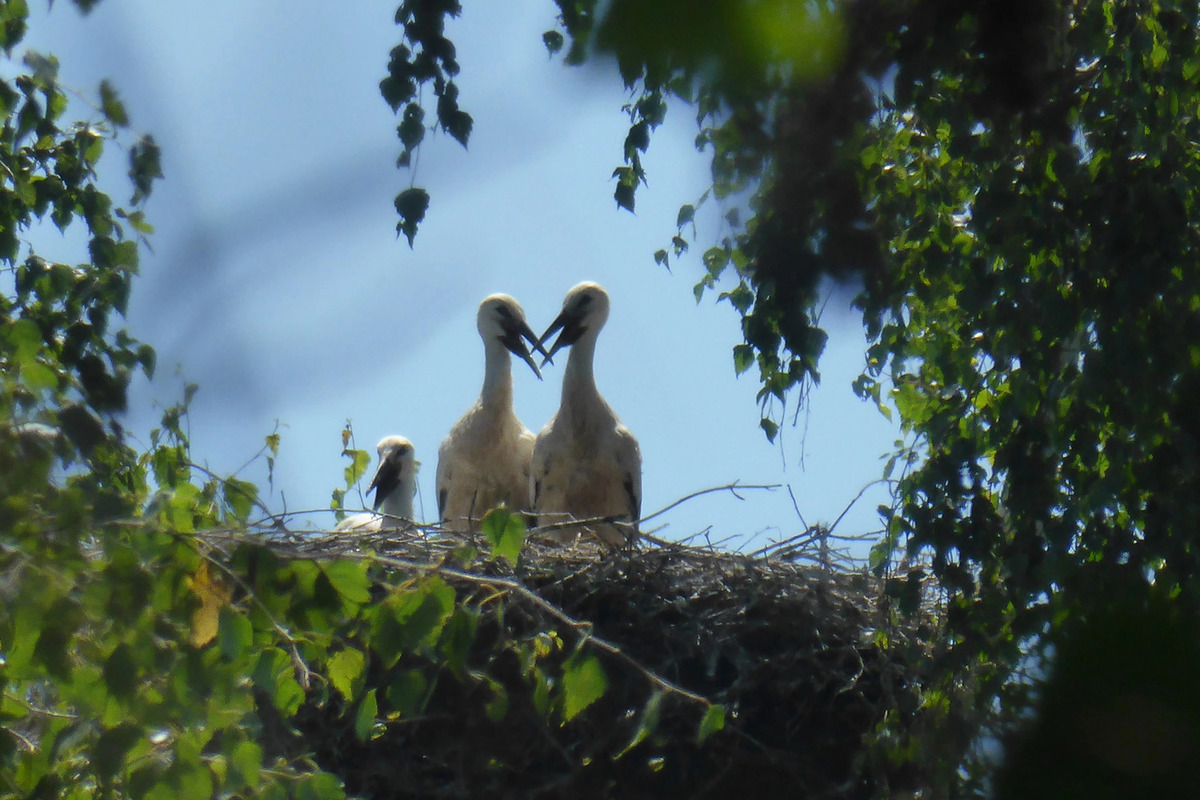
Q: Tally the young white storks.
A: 3